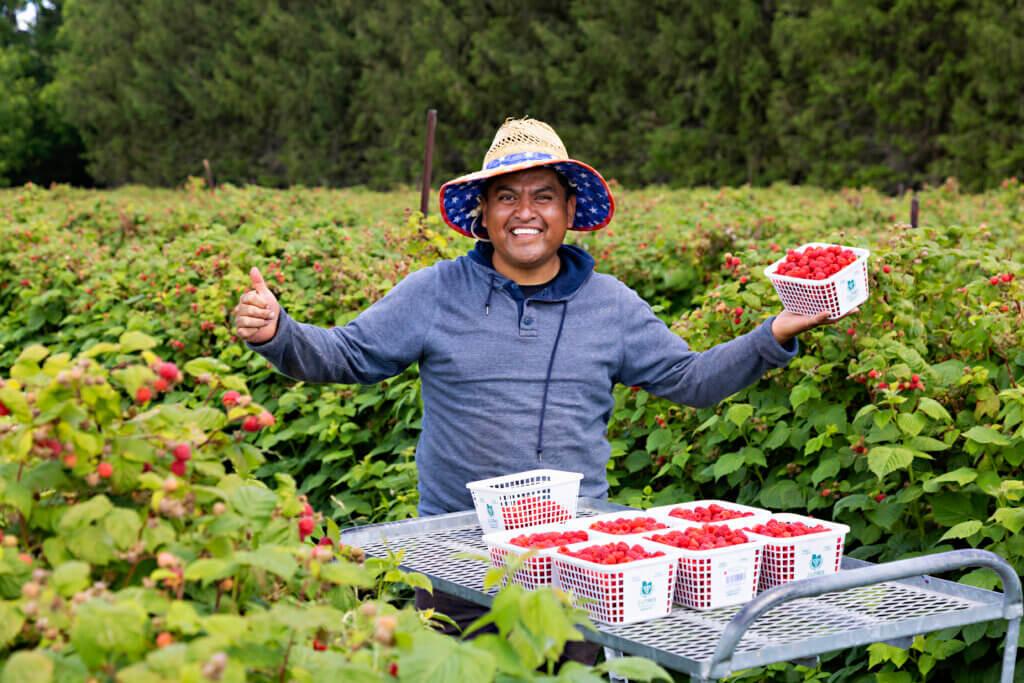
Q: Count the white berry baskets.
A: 8